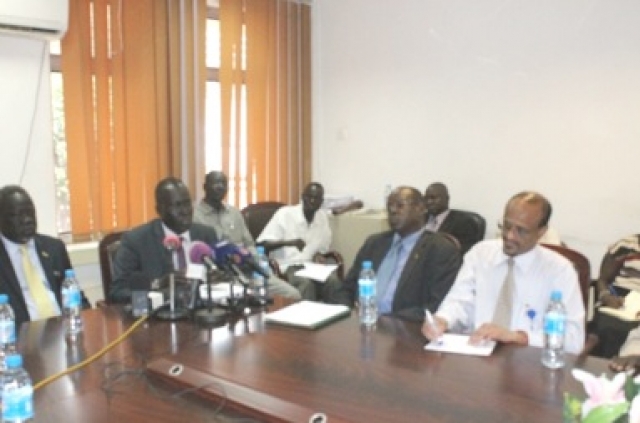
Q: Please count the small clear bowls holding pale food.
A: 0